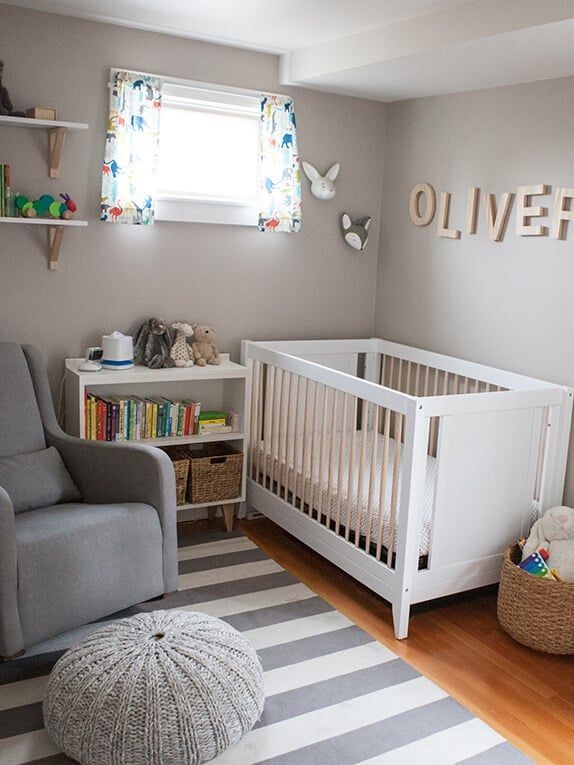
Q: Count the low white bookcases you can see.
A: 1